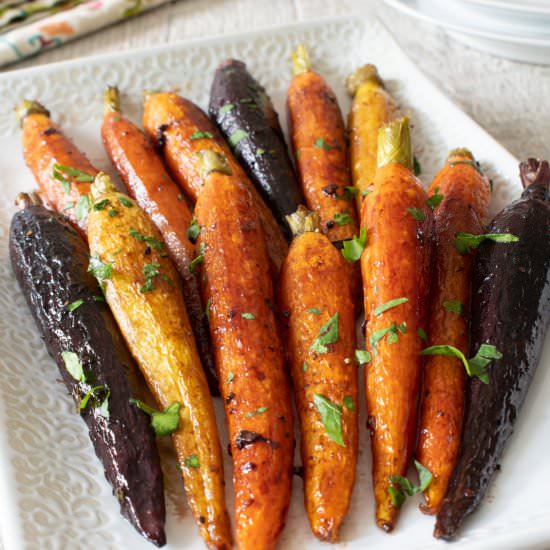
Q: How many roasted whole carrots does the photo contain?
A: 13